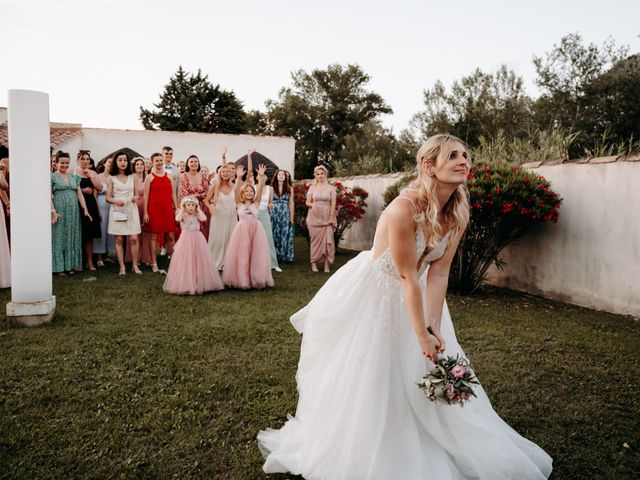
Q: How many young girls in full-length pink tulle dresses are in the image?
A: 2